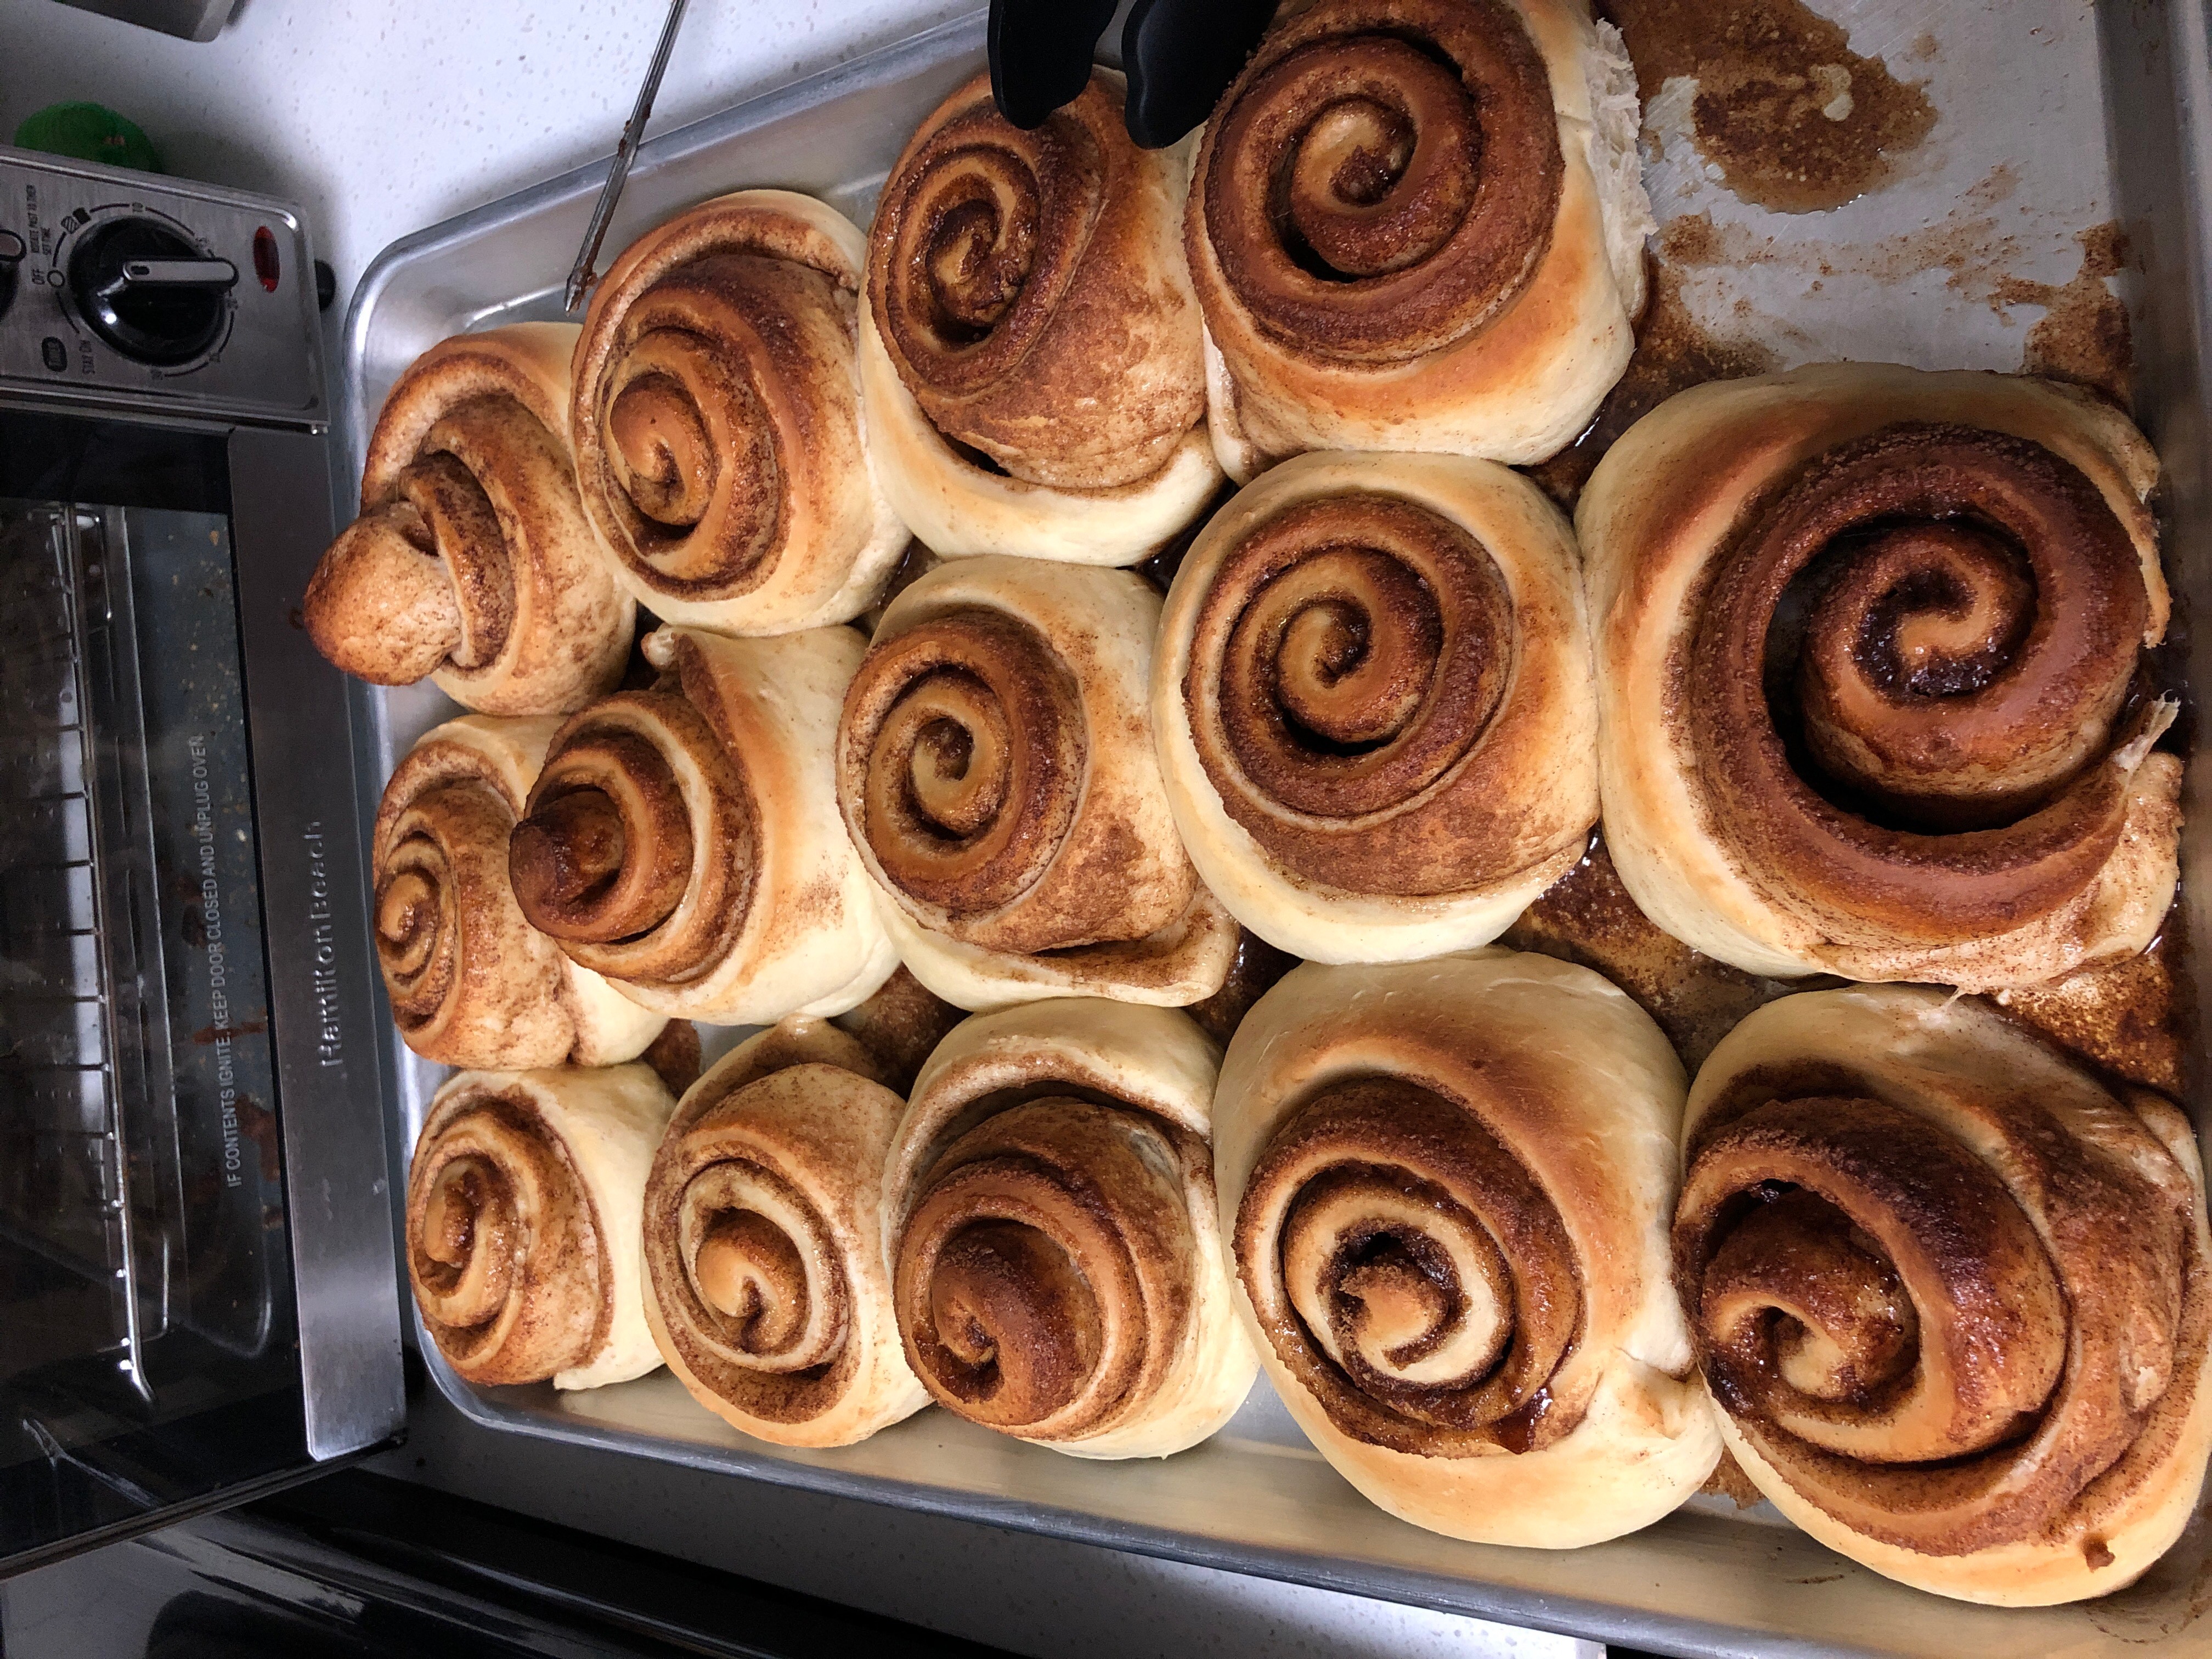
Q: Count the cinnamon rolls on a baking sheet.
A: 14